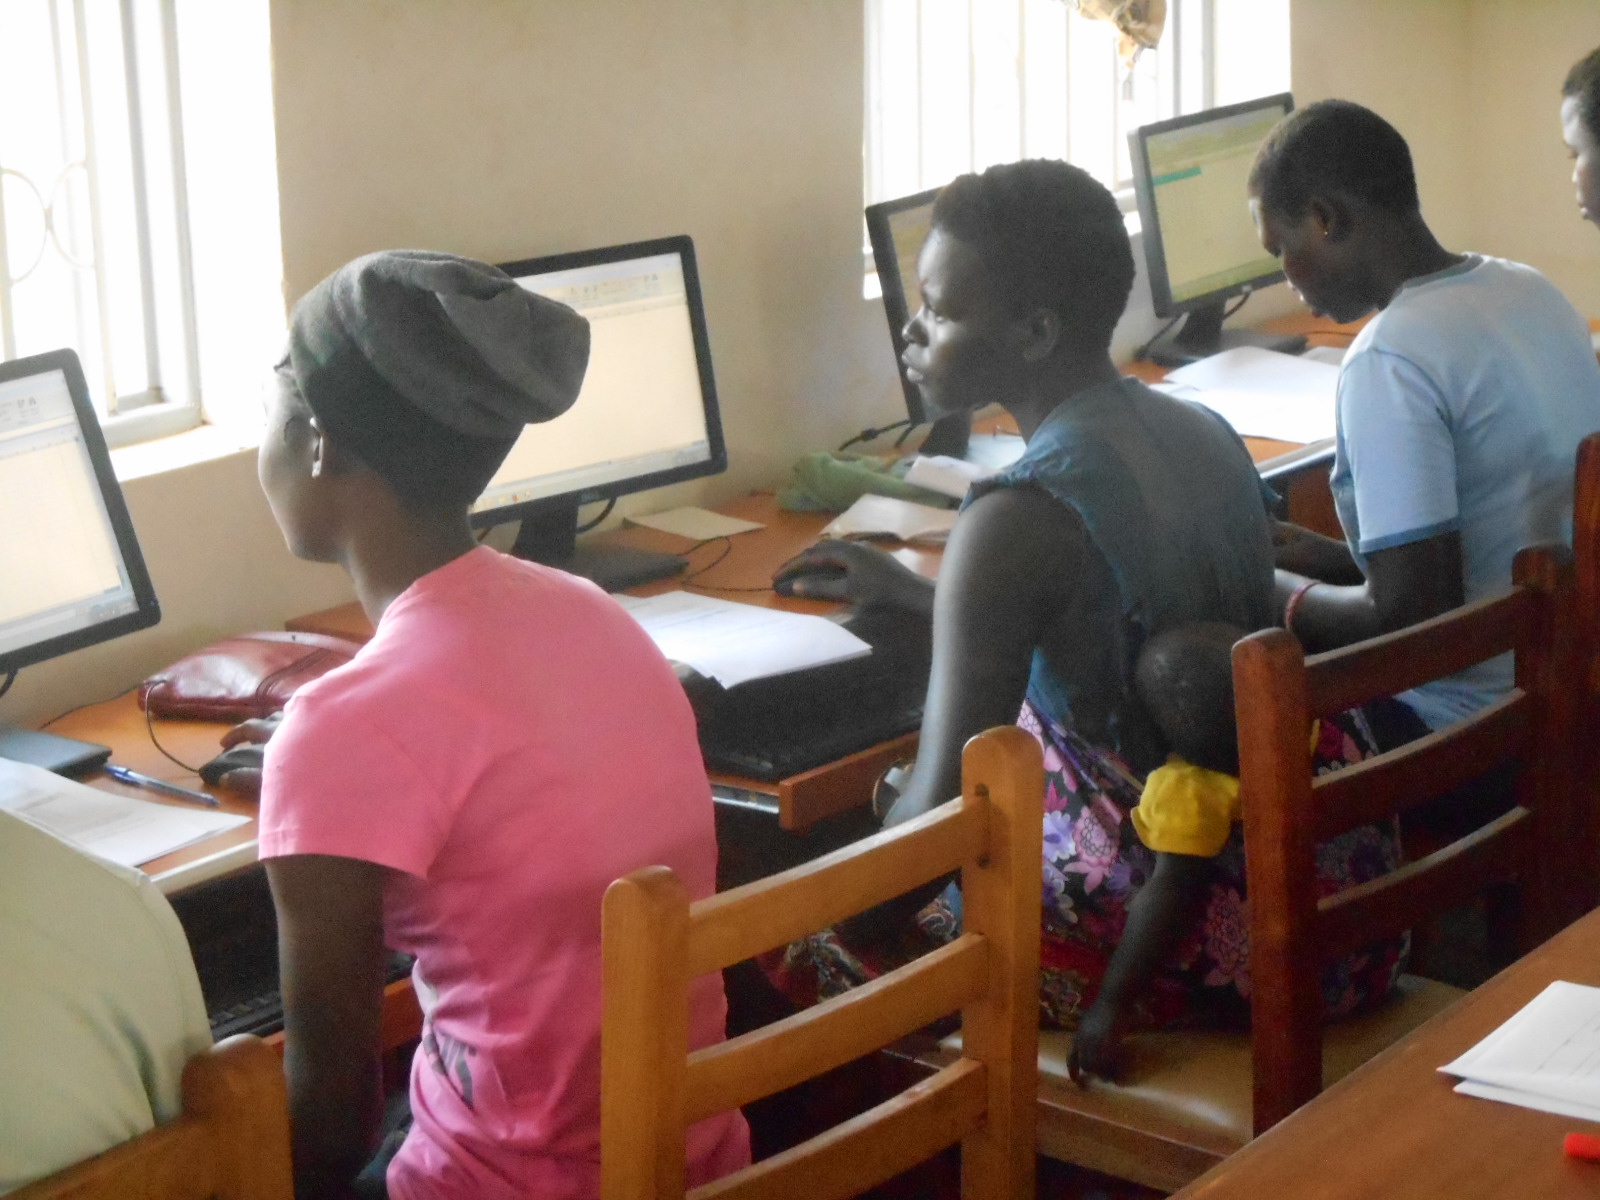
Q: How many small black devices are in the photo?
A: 2